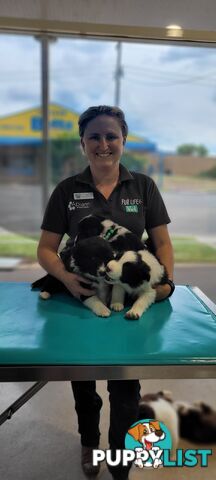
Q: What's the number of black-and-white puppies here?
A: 3